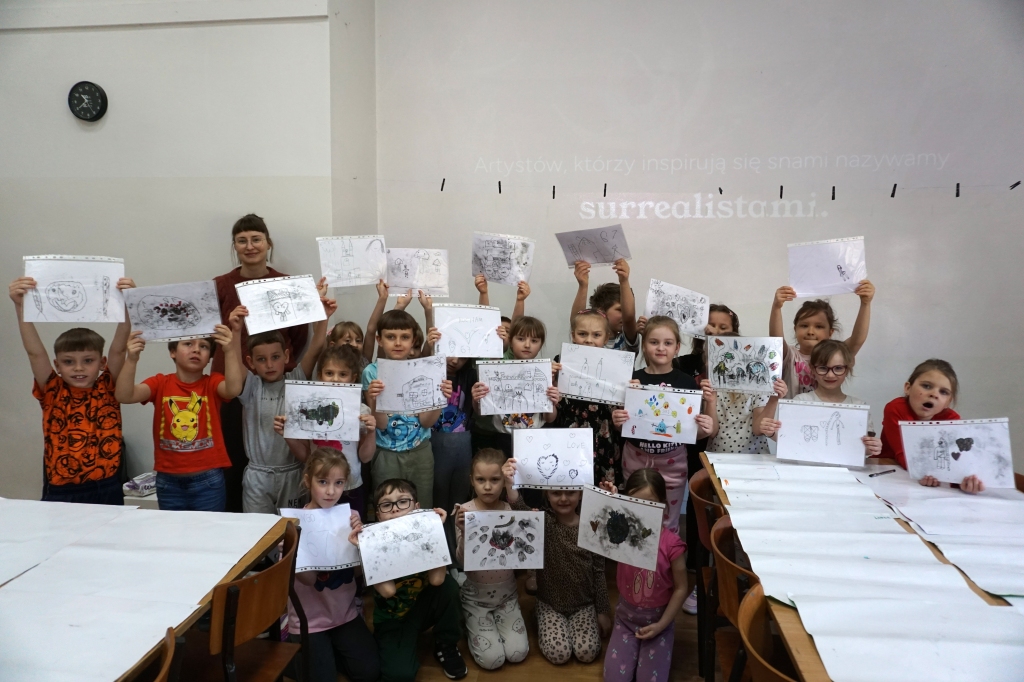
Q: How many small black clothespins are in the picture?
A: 10